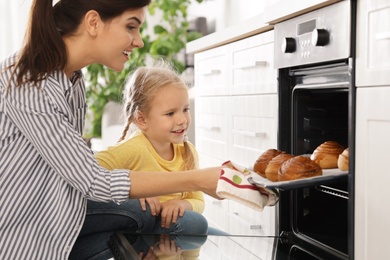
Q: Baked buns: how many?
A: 5